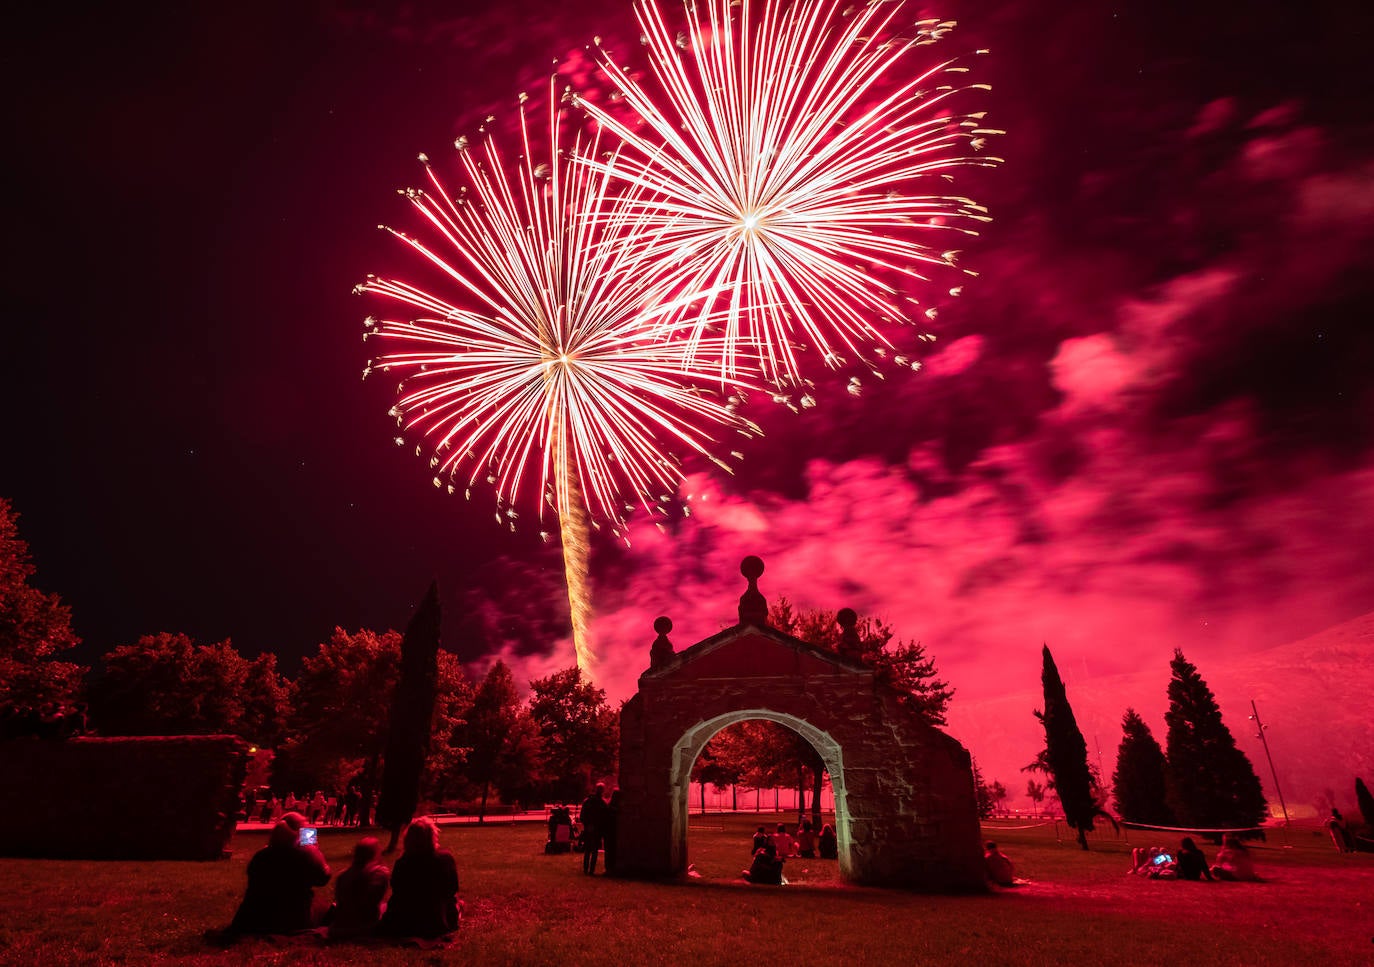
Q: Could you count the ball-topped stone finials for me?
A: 3